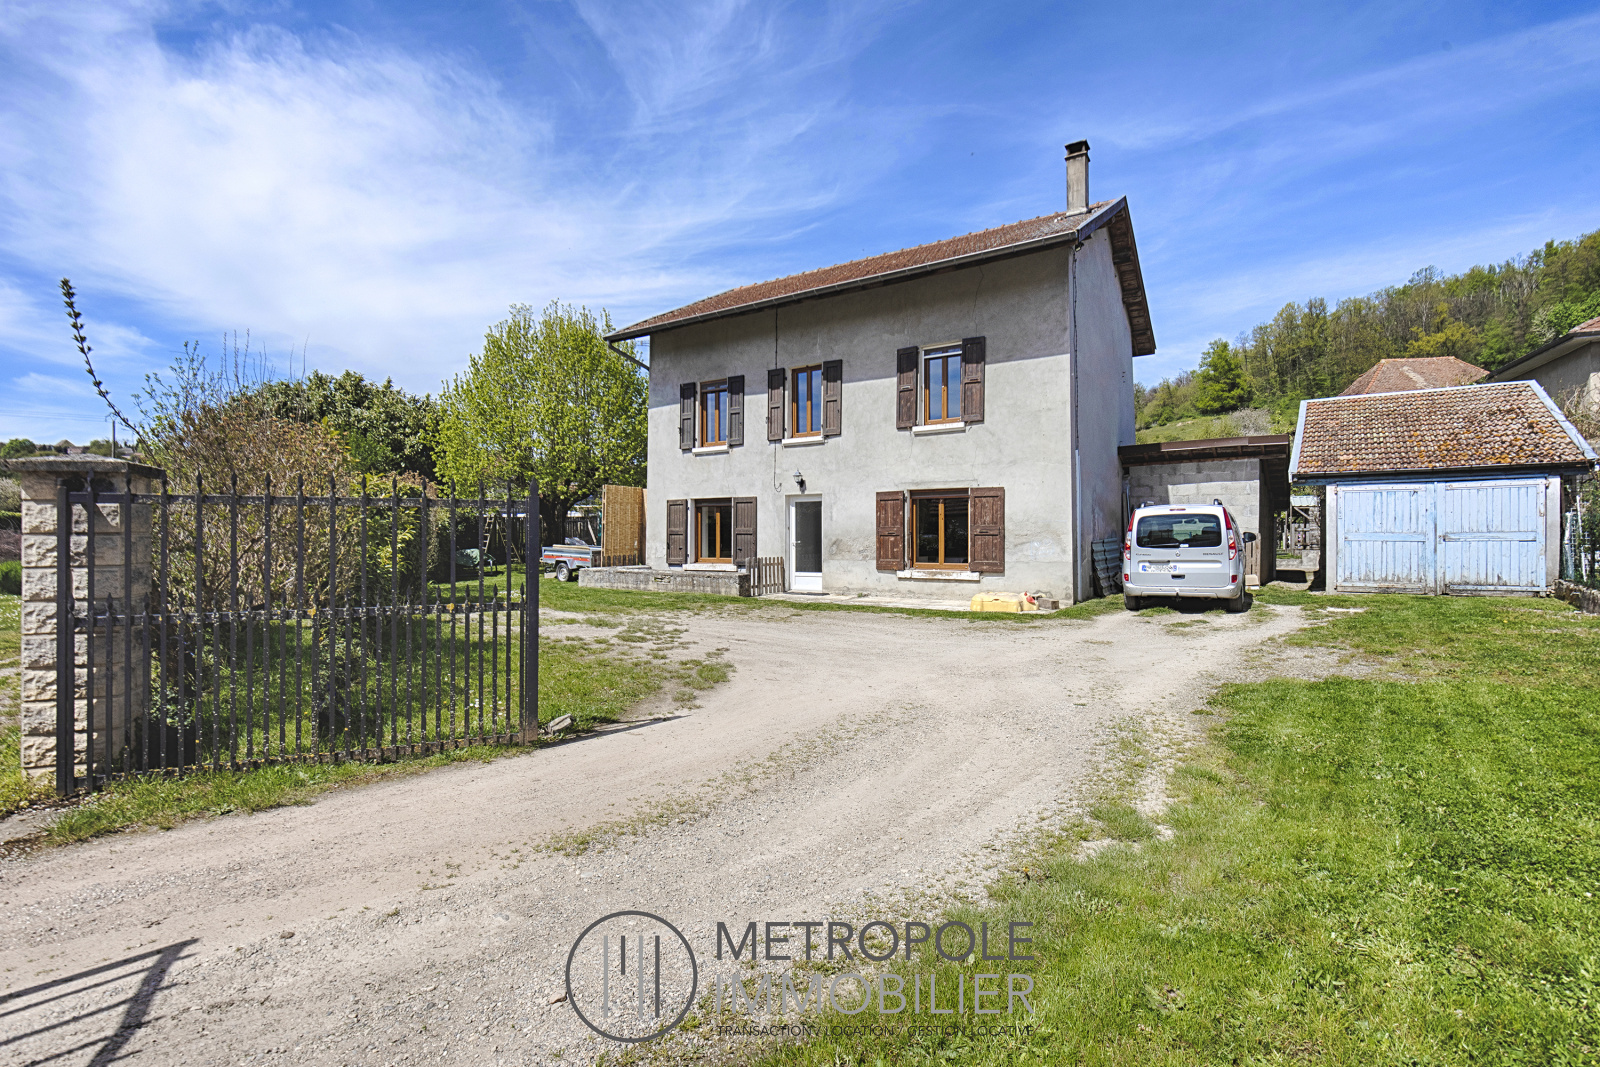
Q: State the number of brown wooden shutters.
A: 10